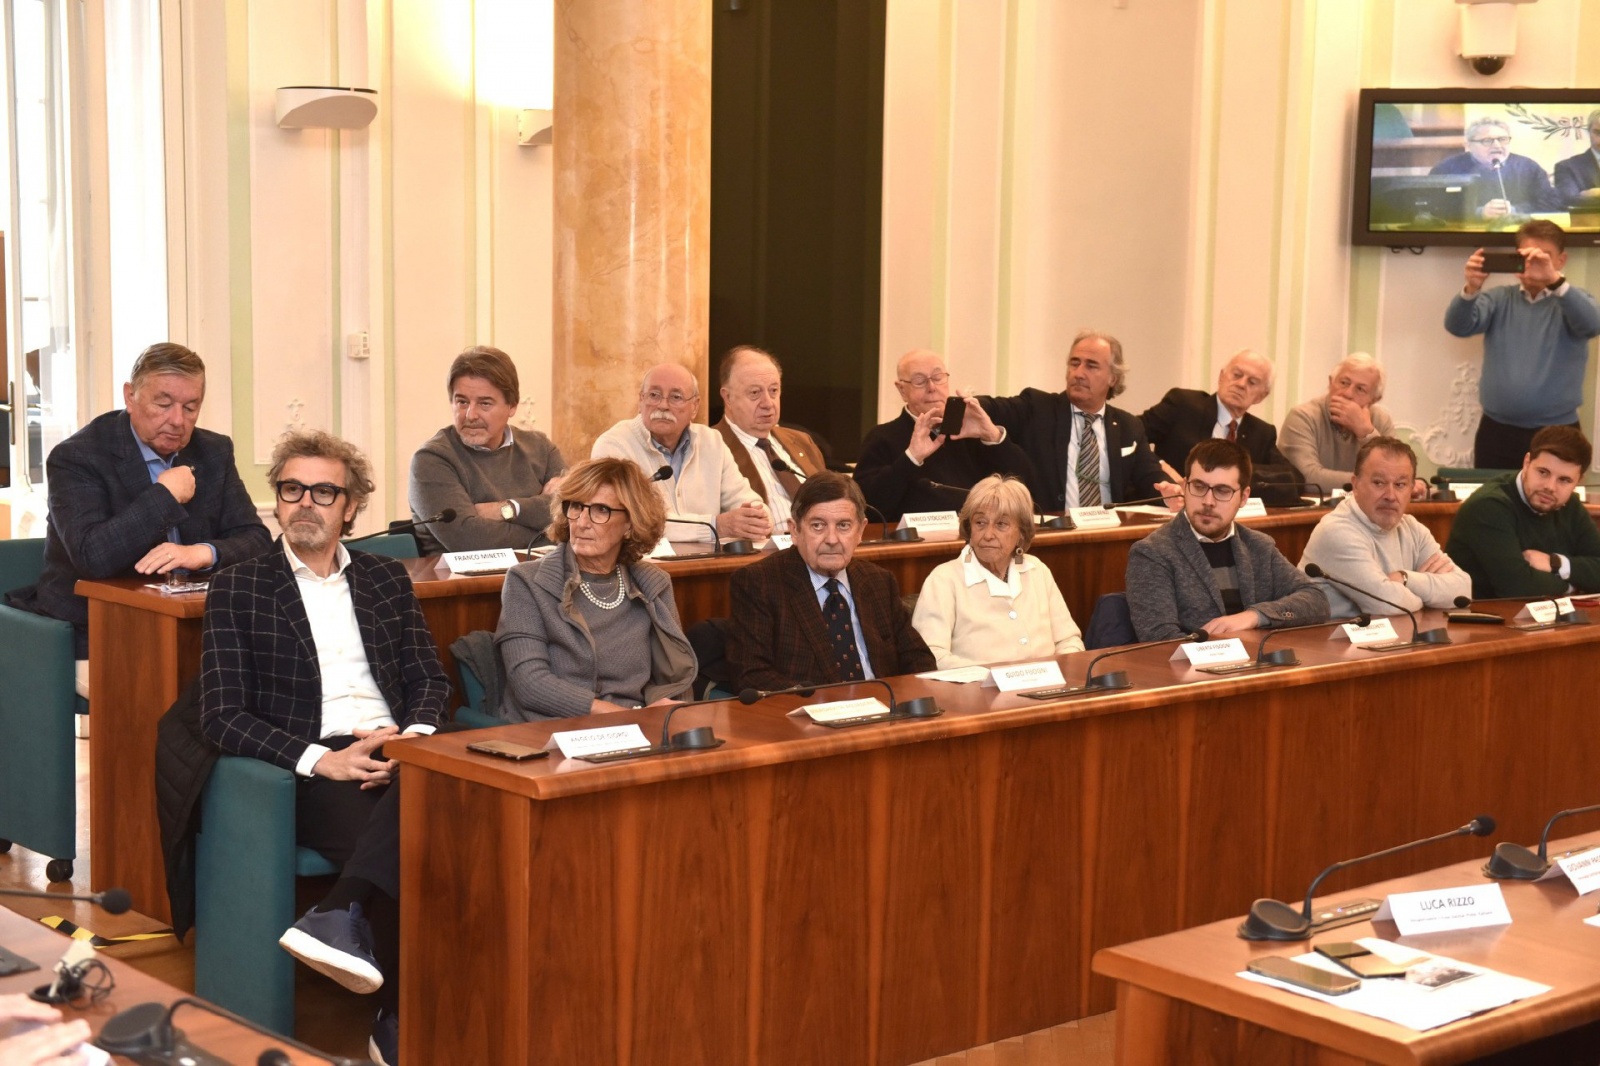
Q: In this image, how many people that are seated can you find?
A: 15